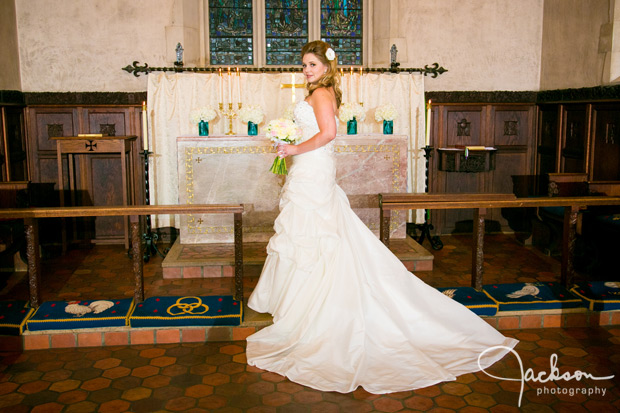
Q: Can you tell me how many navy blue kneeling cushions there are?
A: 6